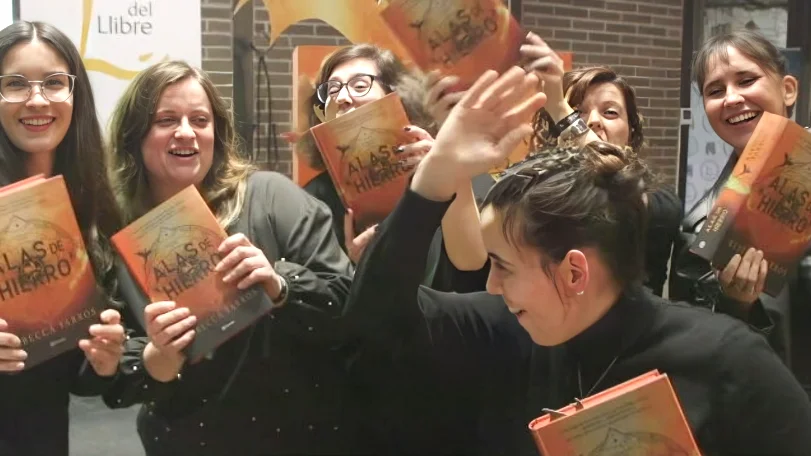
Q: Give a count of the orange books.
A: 6